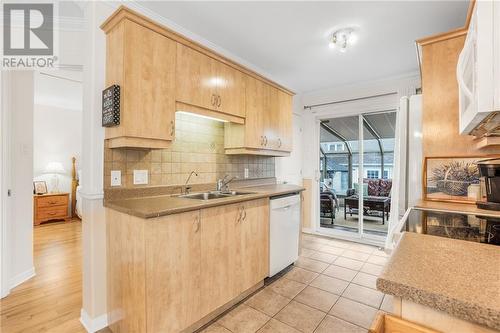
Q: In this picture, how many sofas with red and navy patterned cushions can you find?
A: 1